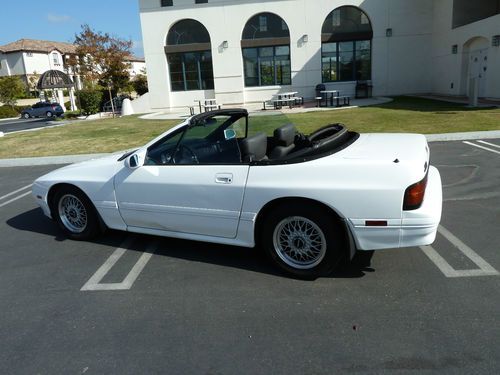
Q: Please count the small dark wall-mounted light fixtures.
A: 5